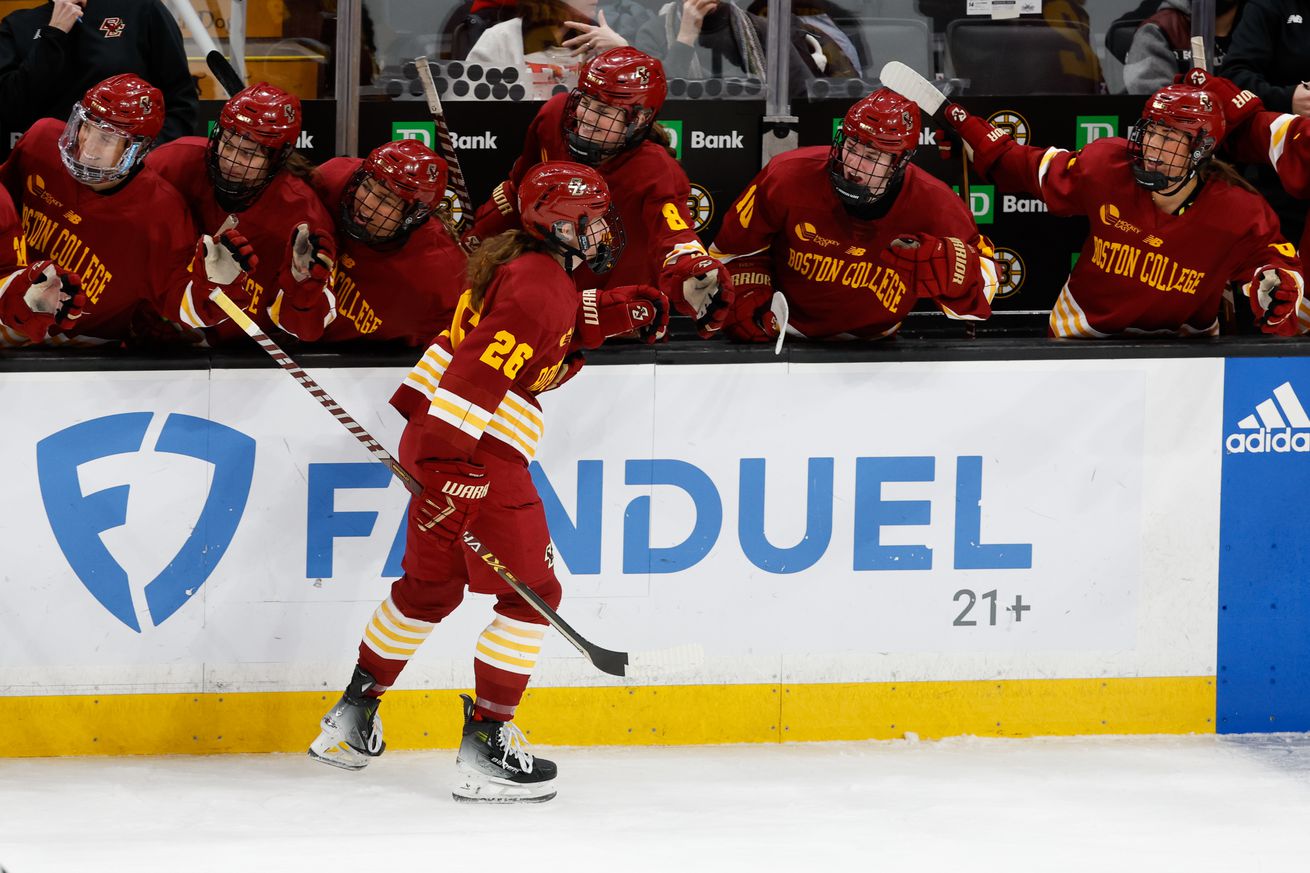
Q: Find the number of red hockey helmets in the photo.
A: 7